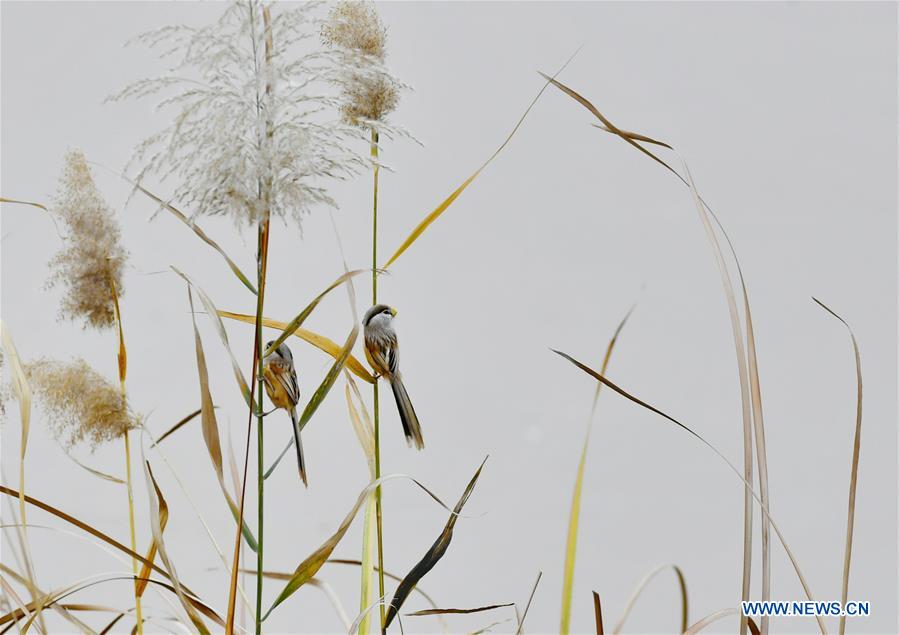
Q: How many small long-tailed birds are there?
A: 2